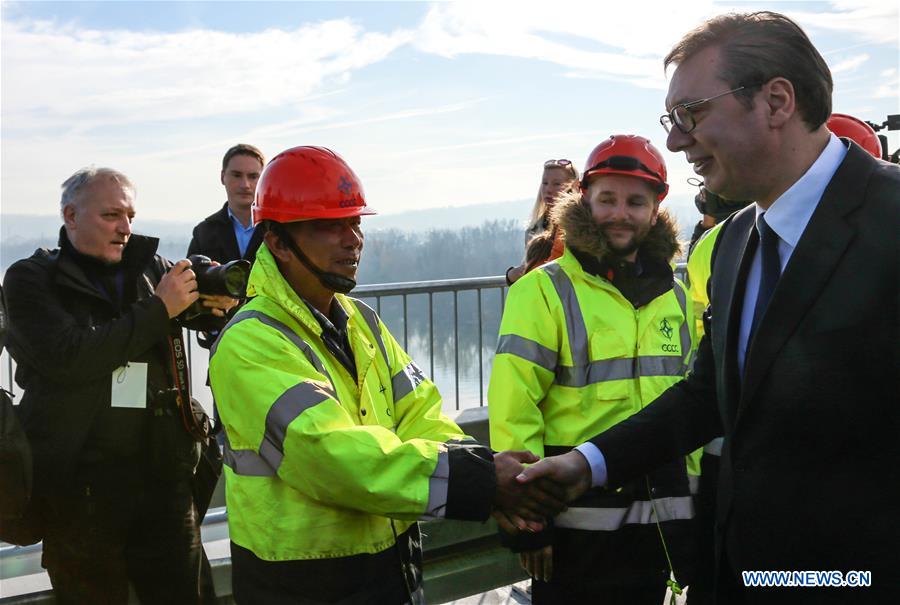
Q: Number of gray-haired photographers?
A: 1